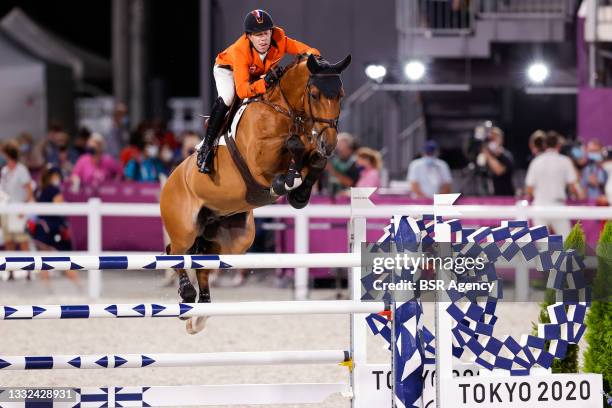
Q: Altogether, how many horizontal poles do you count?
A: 4